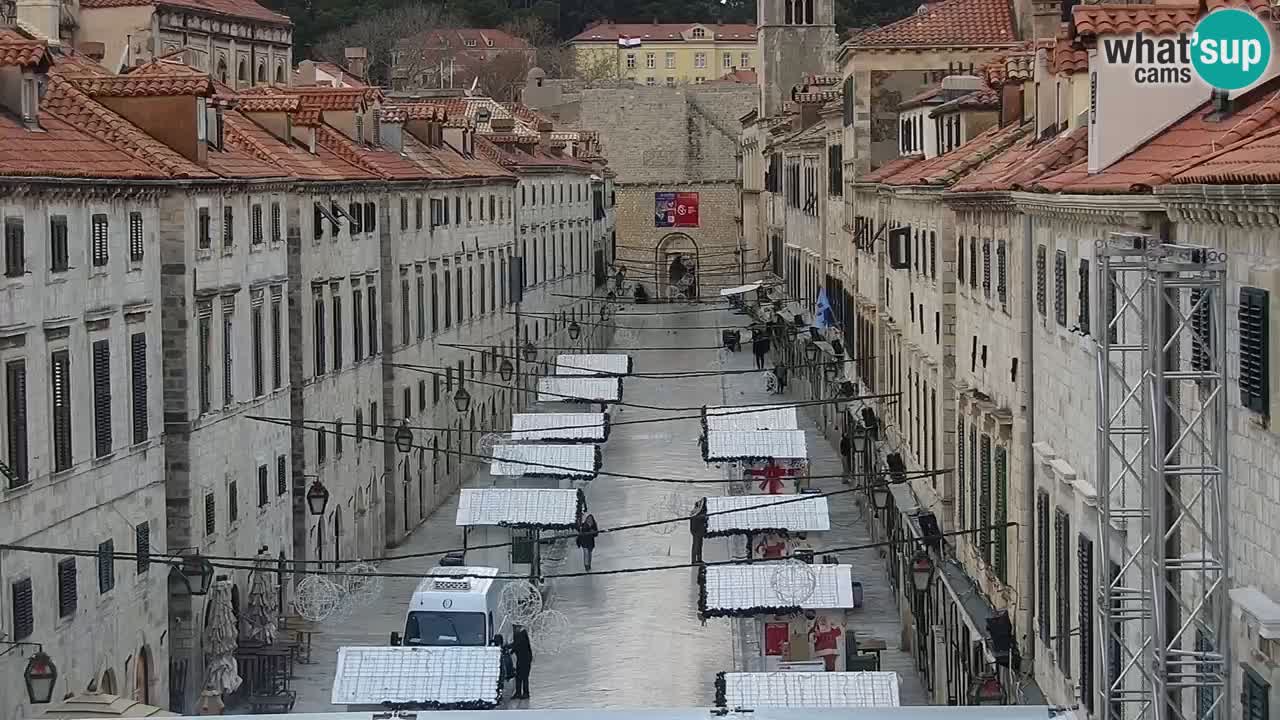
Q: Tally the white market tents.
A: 11